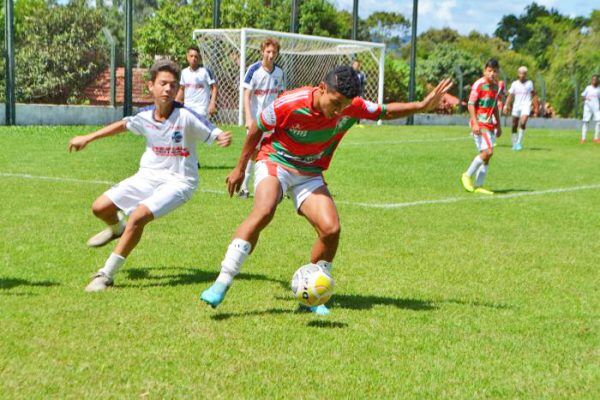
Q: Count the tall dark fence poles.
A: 6